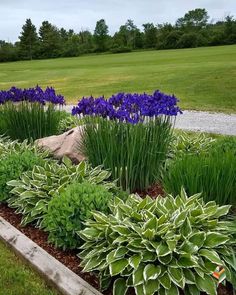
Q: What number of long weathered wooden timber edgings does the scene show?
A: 1